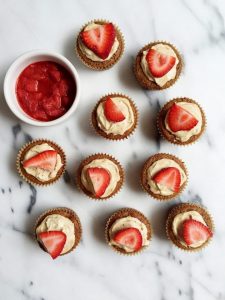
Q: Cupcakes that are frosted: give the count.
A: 10